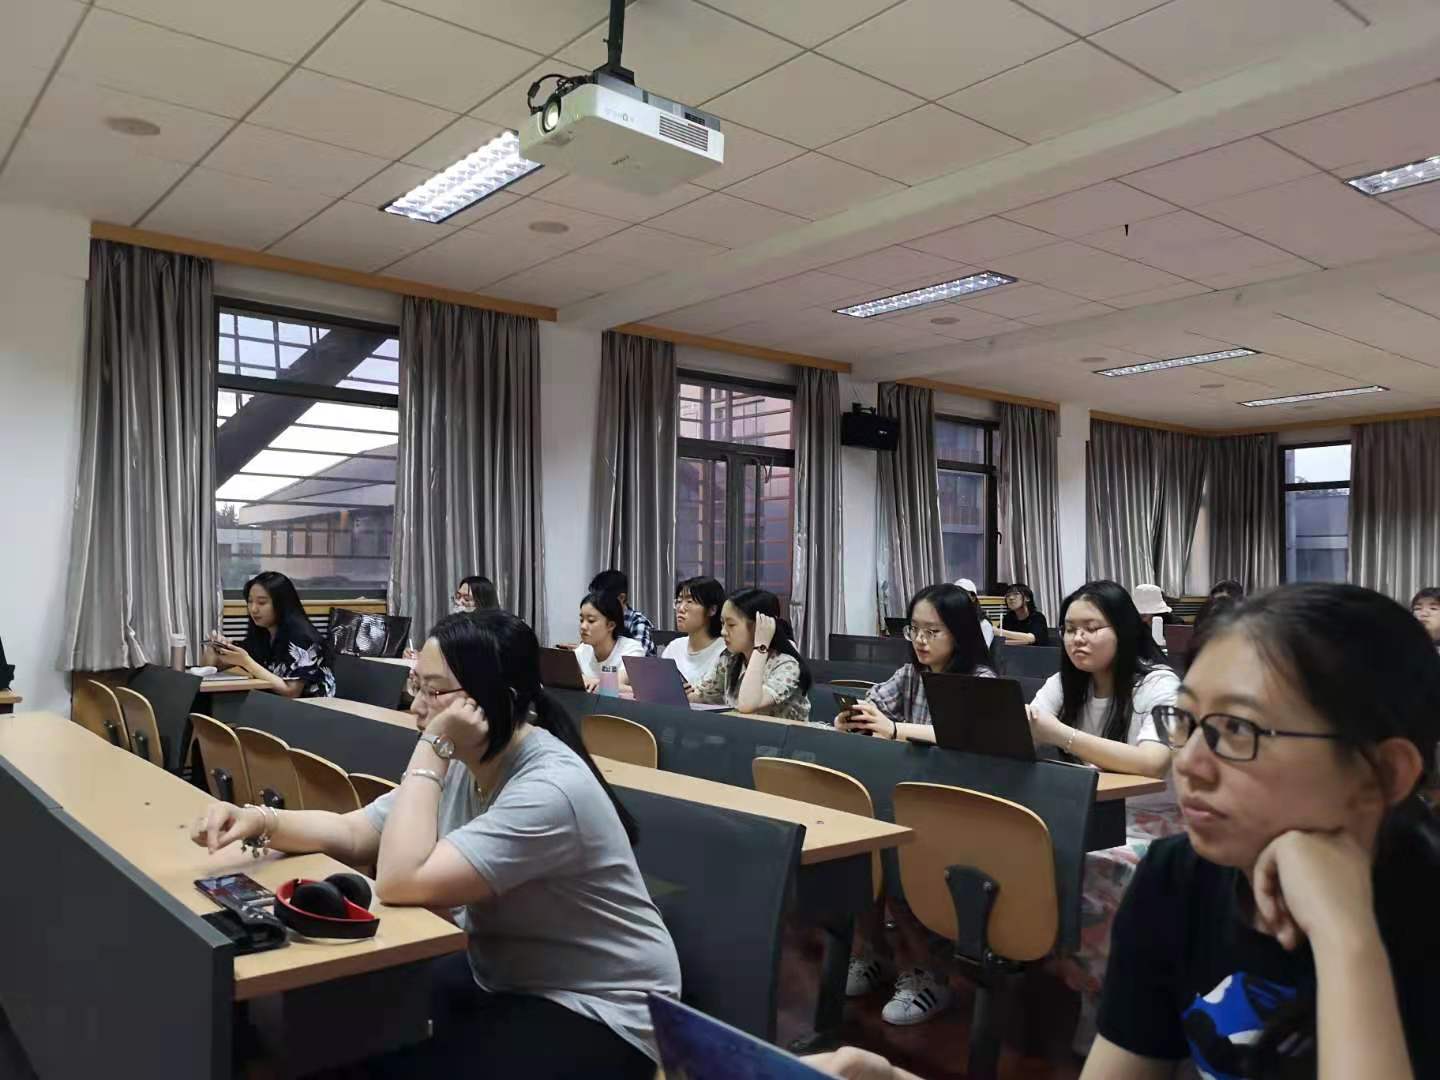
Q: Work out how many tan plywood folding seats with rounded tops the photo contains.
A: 9